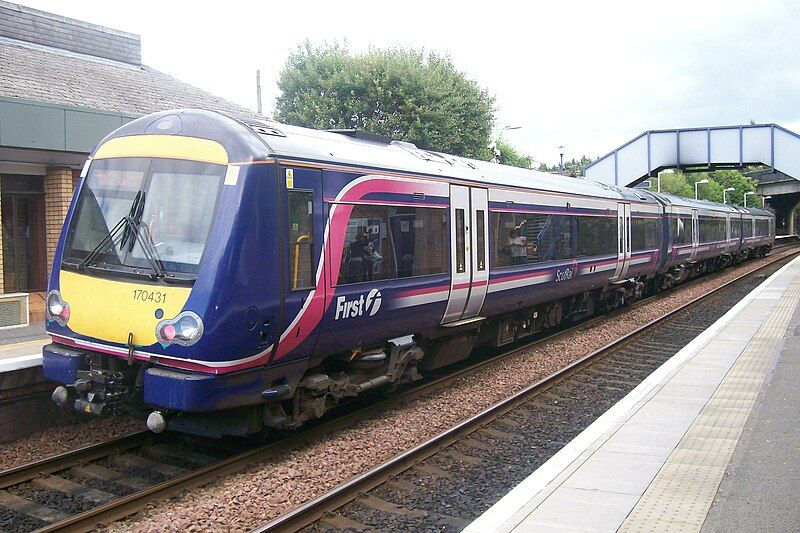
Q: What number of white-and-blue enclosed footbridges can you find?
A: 1